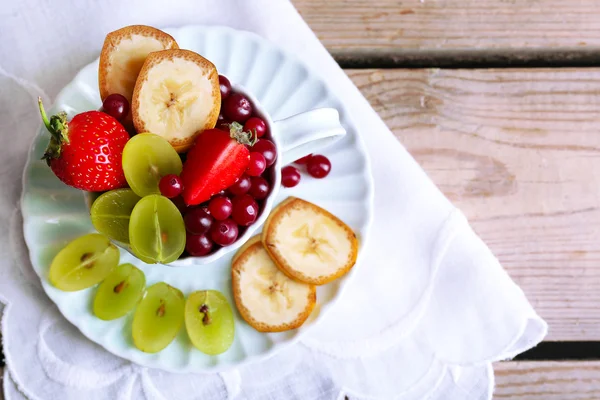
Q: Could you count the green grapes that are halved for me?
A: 7